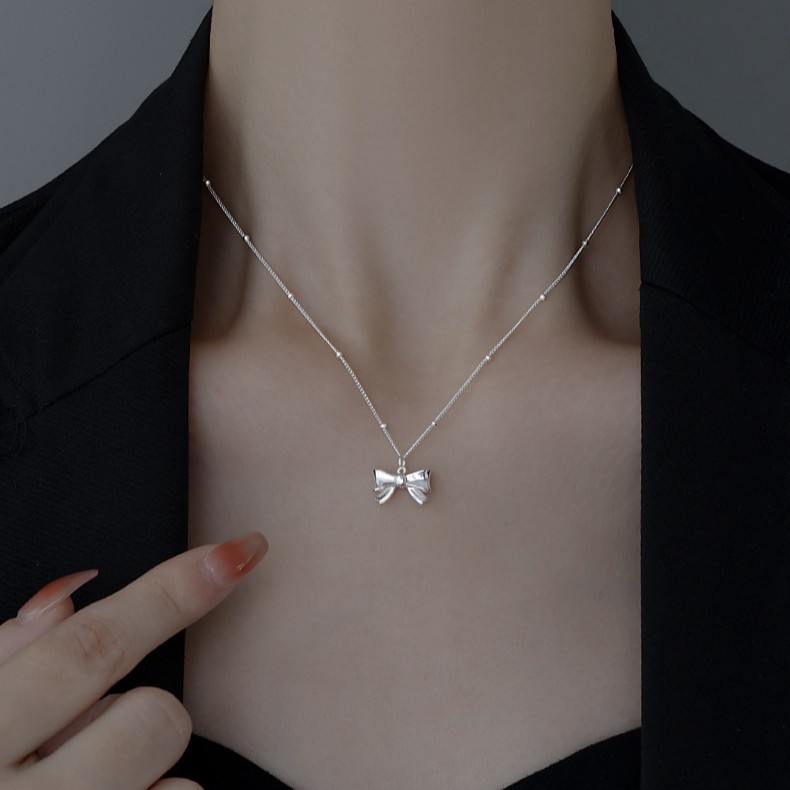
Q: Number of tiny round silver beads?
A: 10